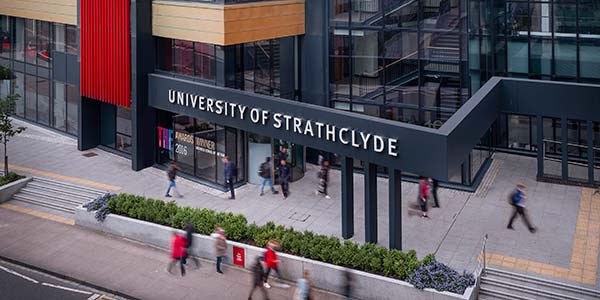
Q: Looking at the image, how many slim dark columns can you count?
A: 3